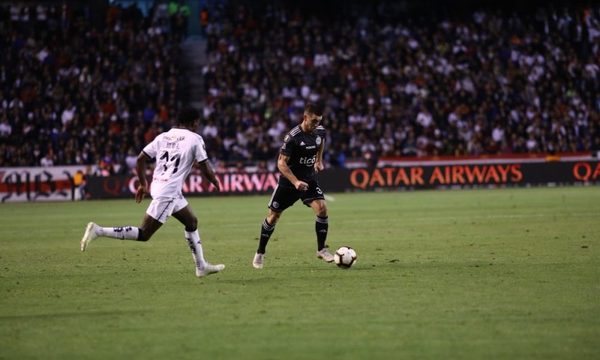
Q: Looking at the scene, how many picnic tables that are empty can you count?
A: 0